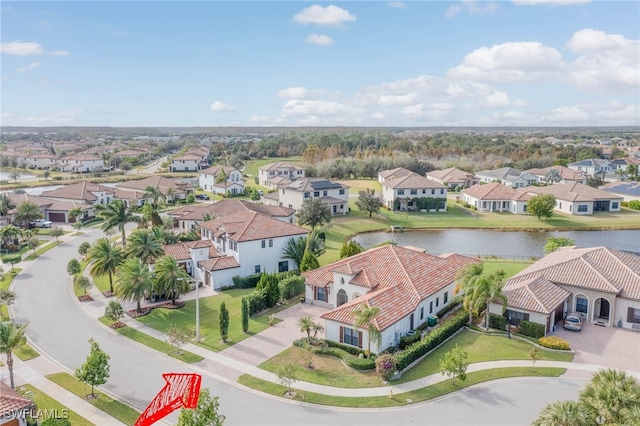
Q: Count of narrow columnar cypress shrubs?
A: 2